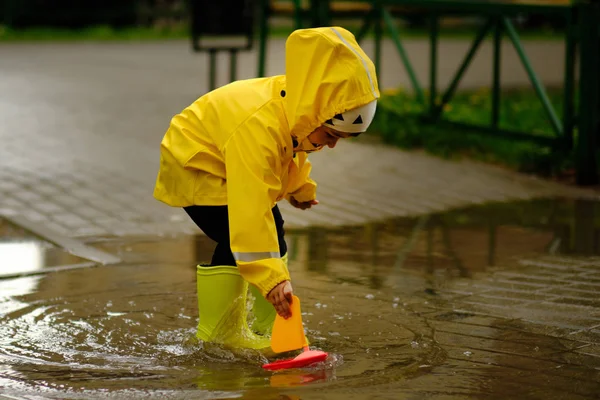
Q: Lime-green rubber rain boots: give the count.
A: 2